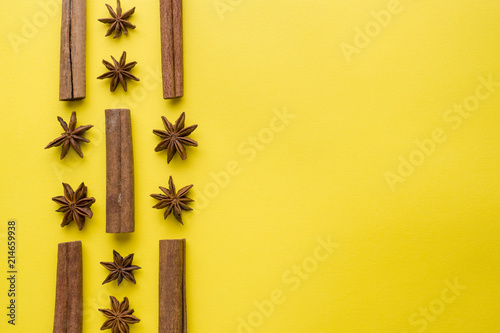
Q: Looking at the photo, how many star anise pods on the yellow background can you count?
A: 8